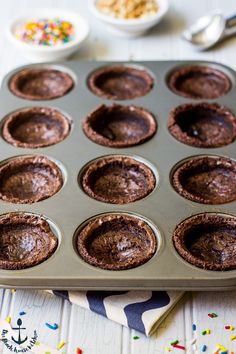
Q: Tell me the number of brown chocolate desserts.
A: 12